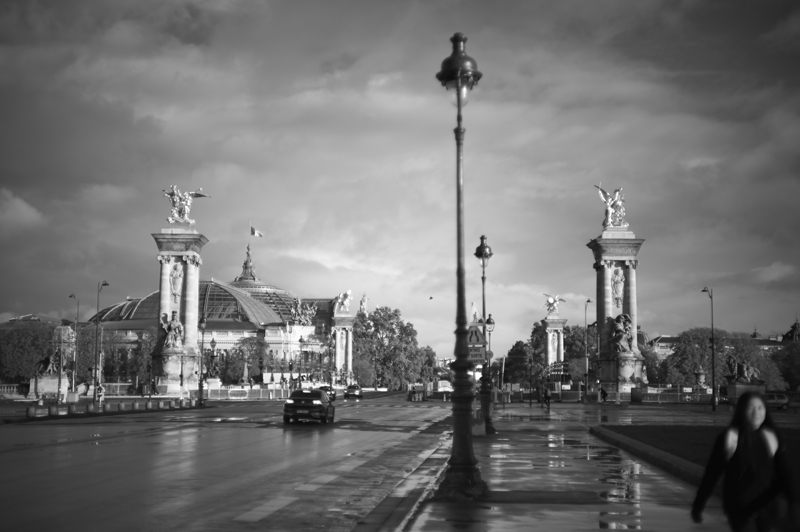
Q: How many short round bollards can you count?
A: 12